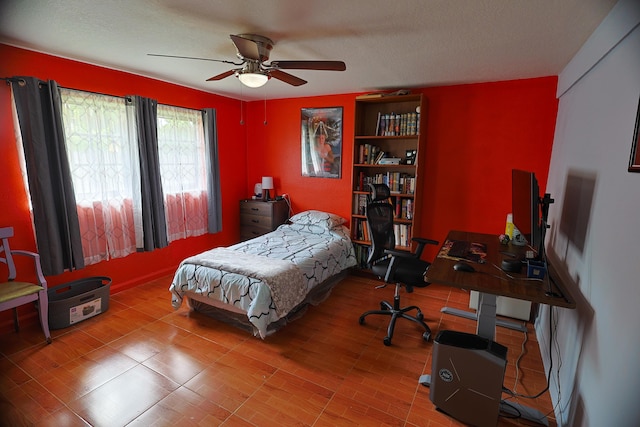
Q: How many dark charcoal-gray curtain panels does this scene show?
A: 3